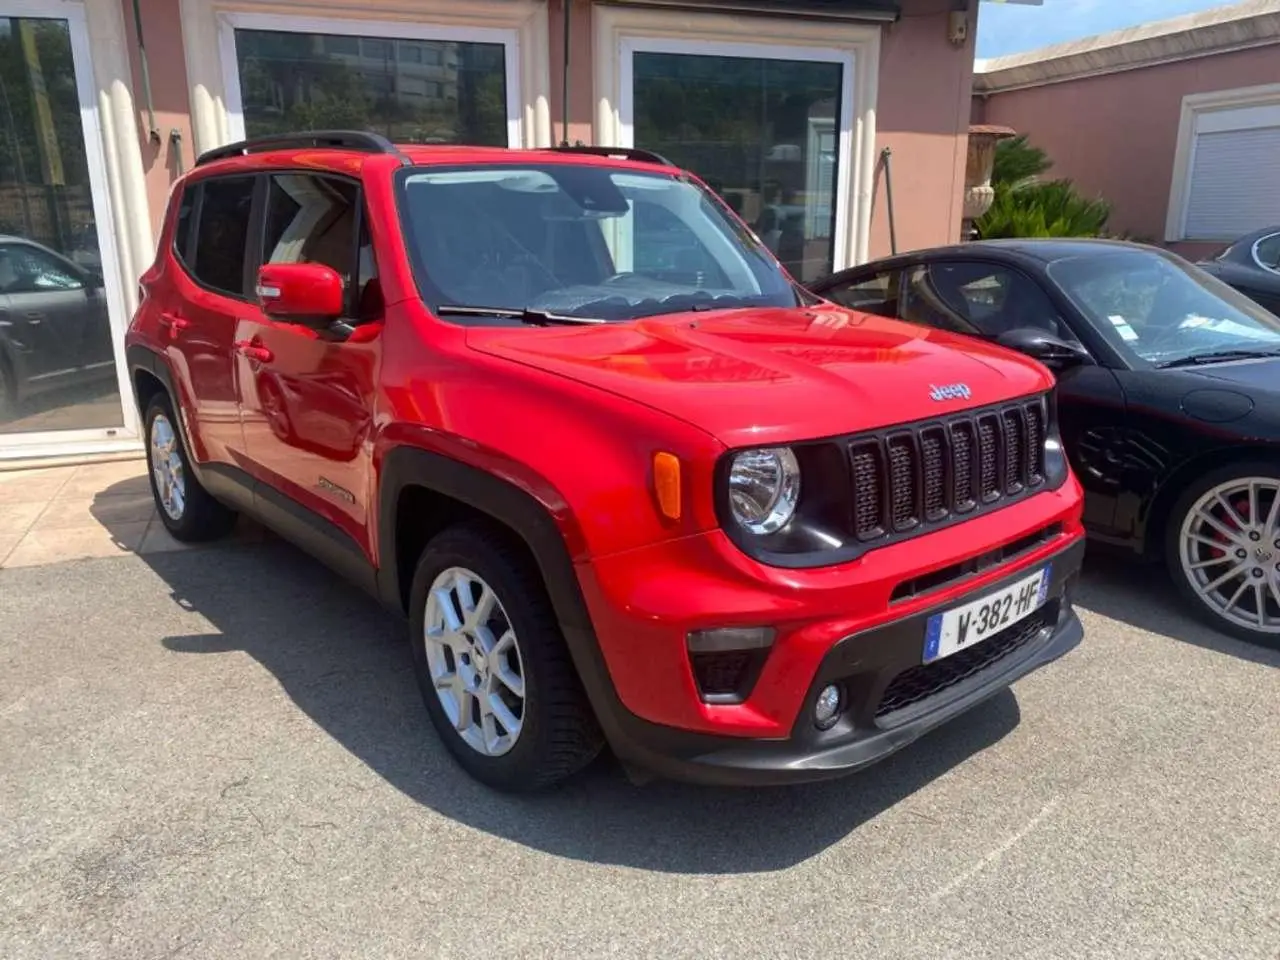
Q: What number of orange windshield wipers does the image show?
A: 0